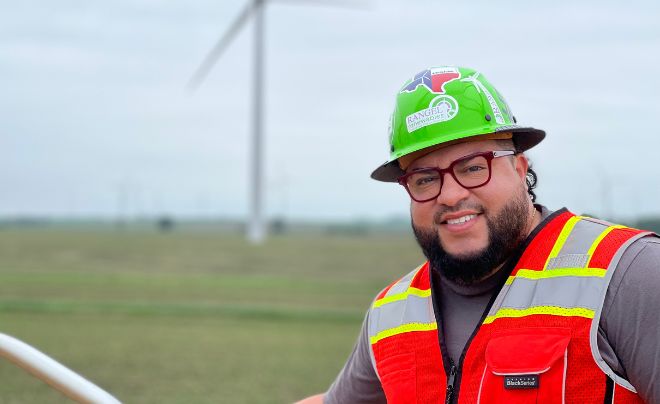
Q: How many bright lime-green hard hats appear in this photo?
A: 1